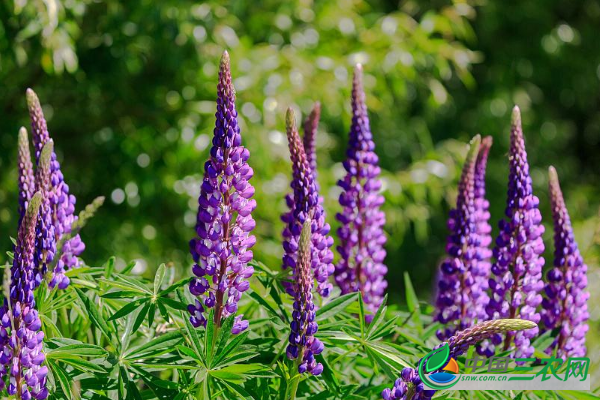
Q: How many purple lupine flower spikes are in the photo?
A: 14